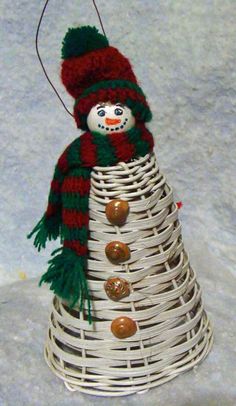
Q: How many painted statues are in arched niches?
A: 0